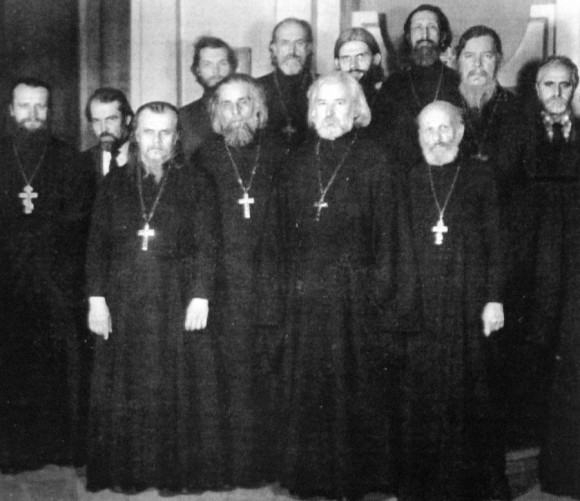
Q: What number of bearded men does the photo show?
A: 12